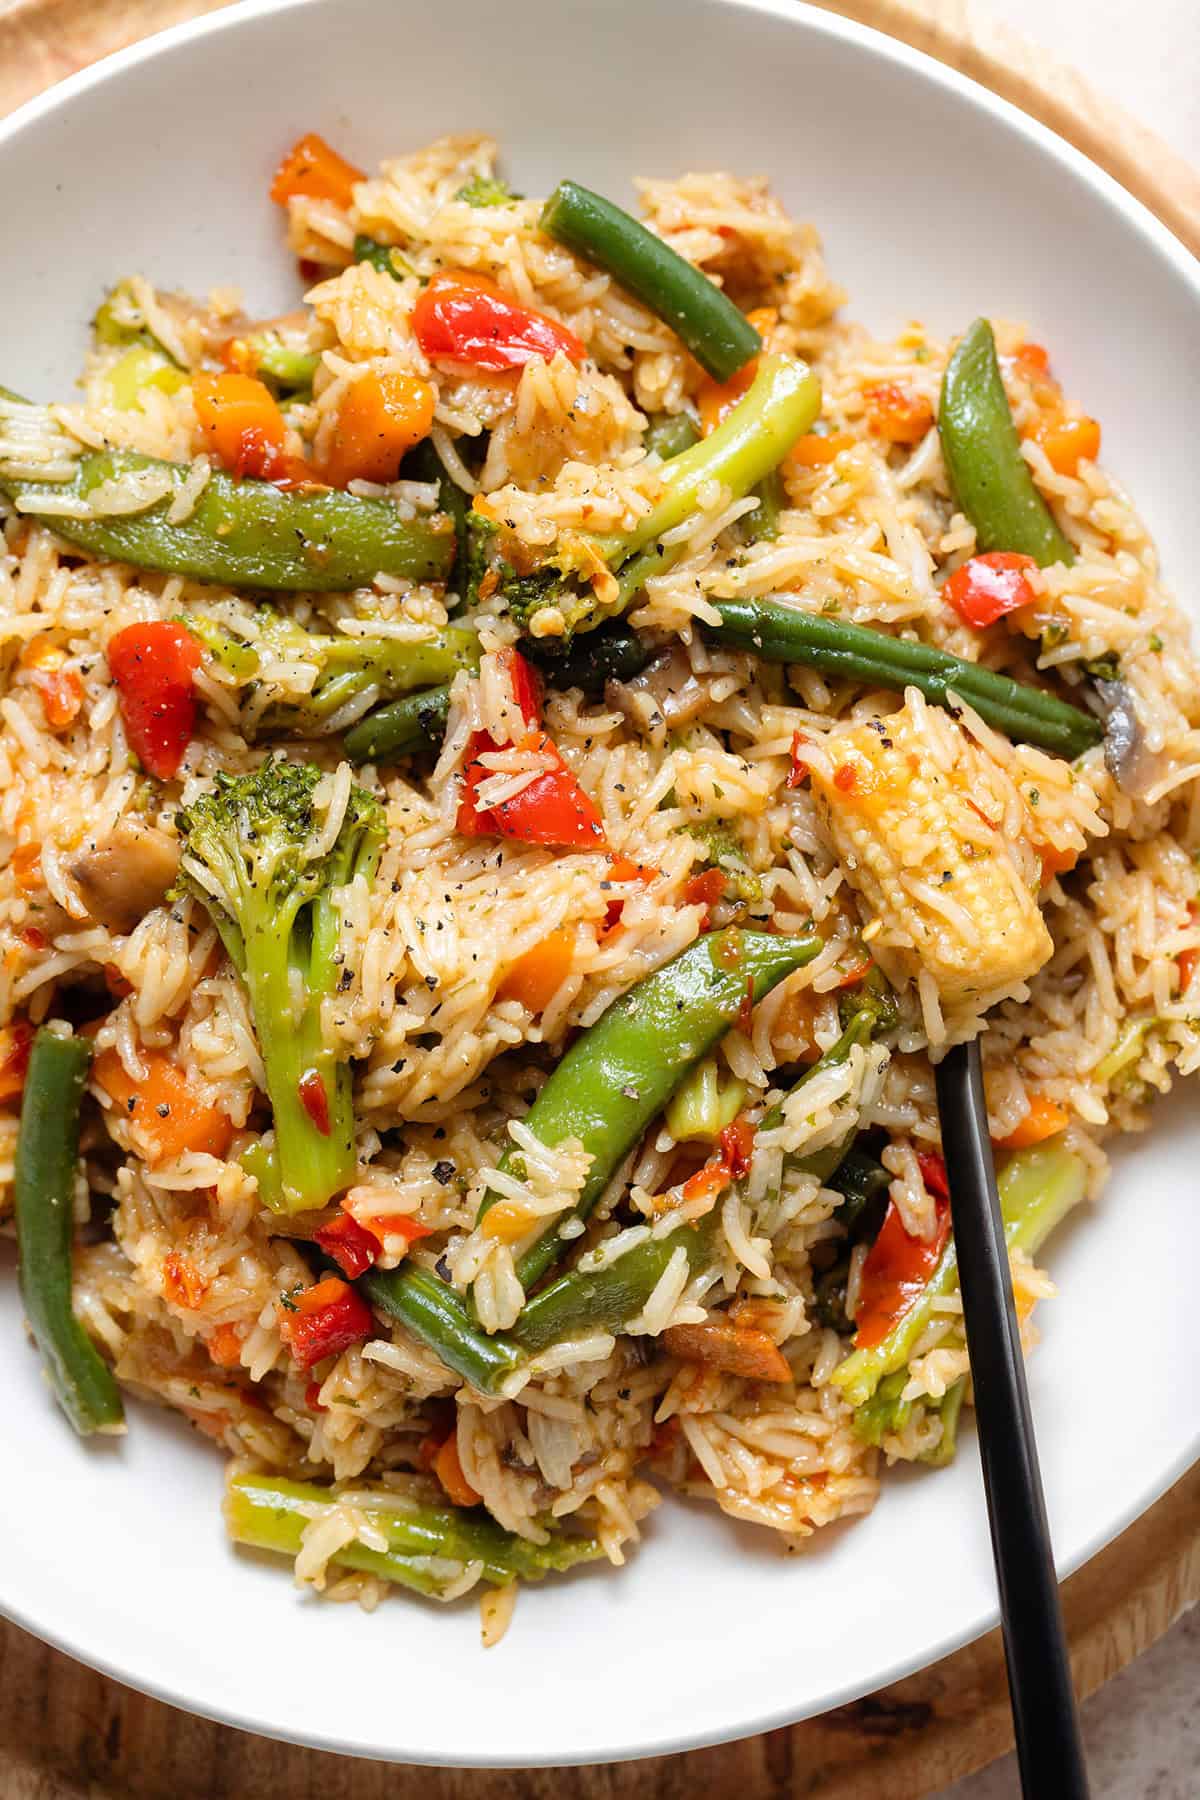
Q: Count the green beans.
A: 5